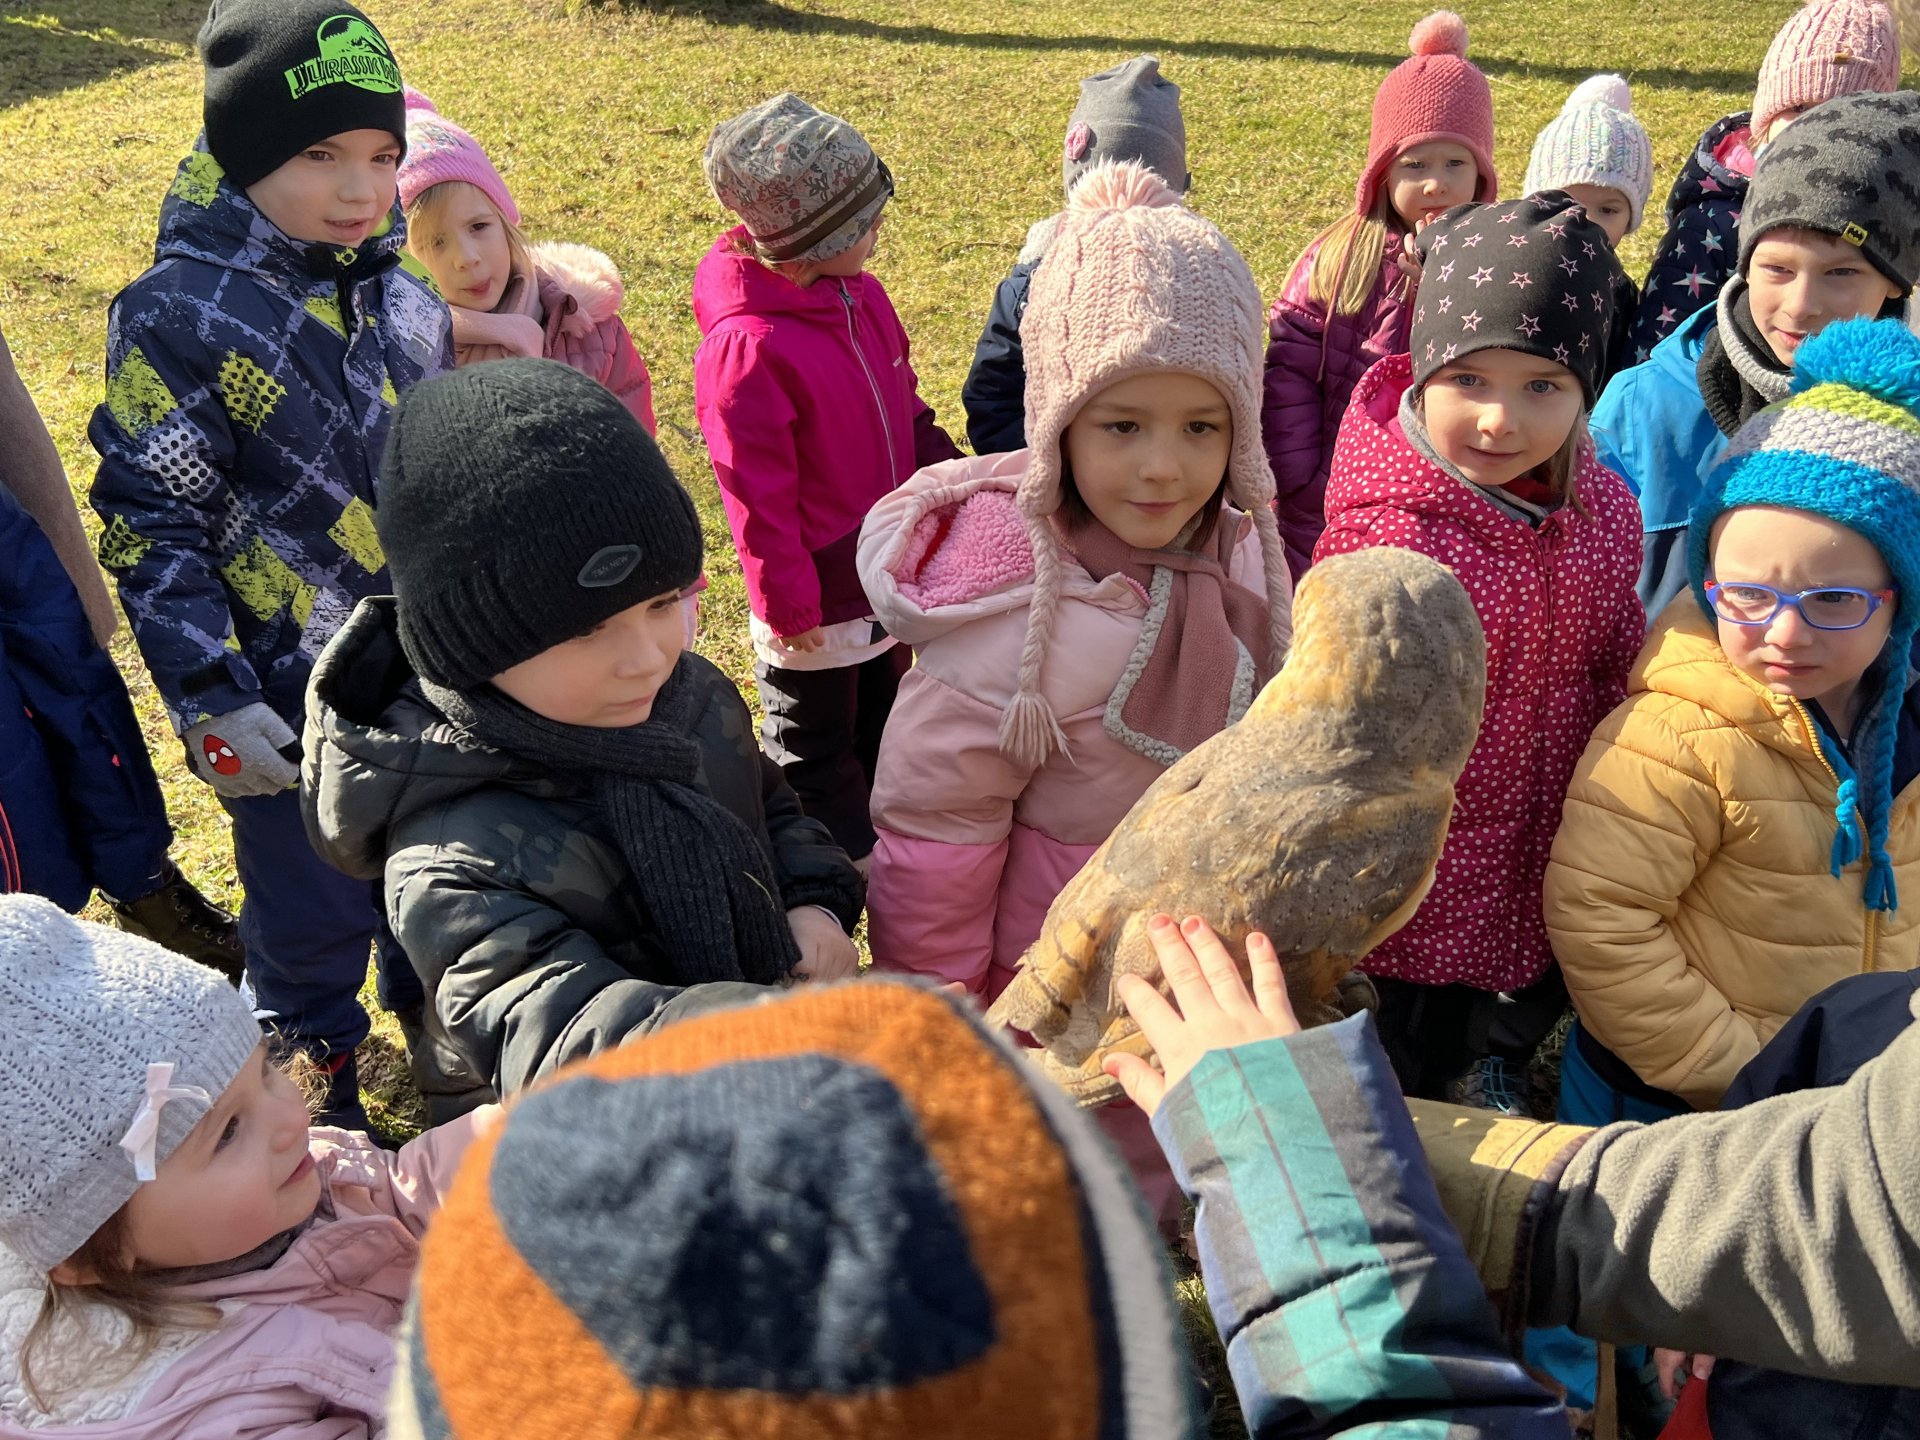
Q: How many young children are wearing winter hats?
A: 14